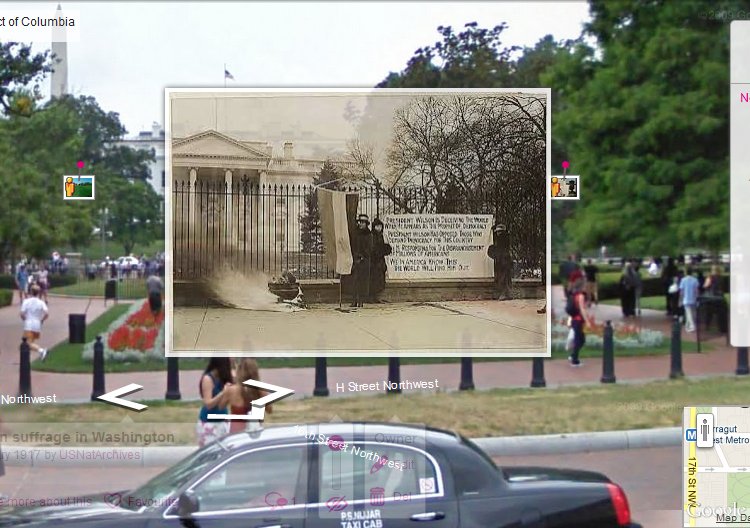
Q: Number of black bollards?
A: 10